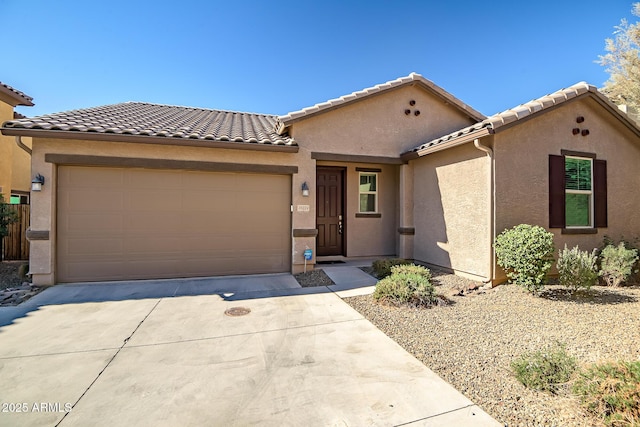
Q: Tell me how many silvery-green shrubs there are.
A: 2